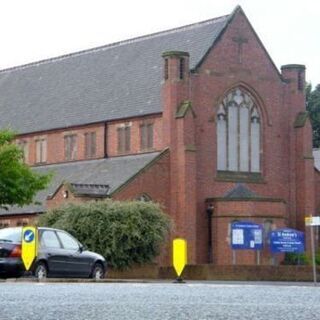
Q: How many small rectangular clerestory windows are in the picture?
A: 6